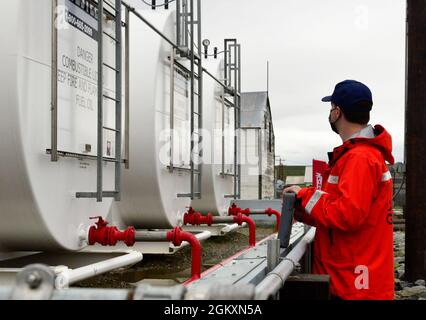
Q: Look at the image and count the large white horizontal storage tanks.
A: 3